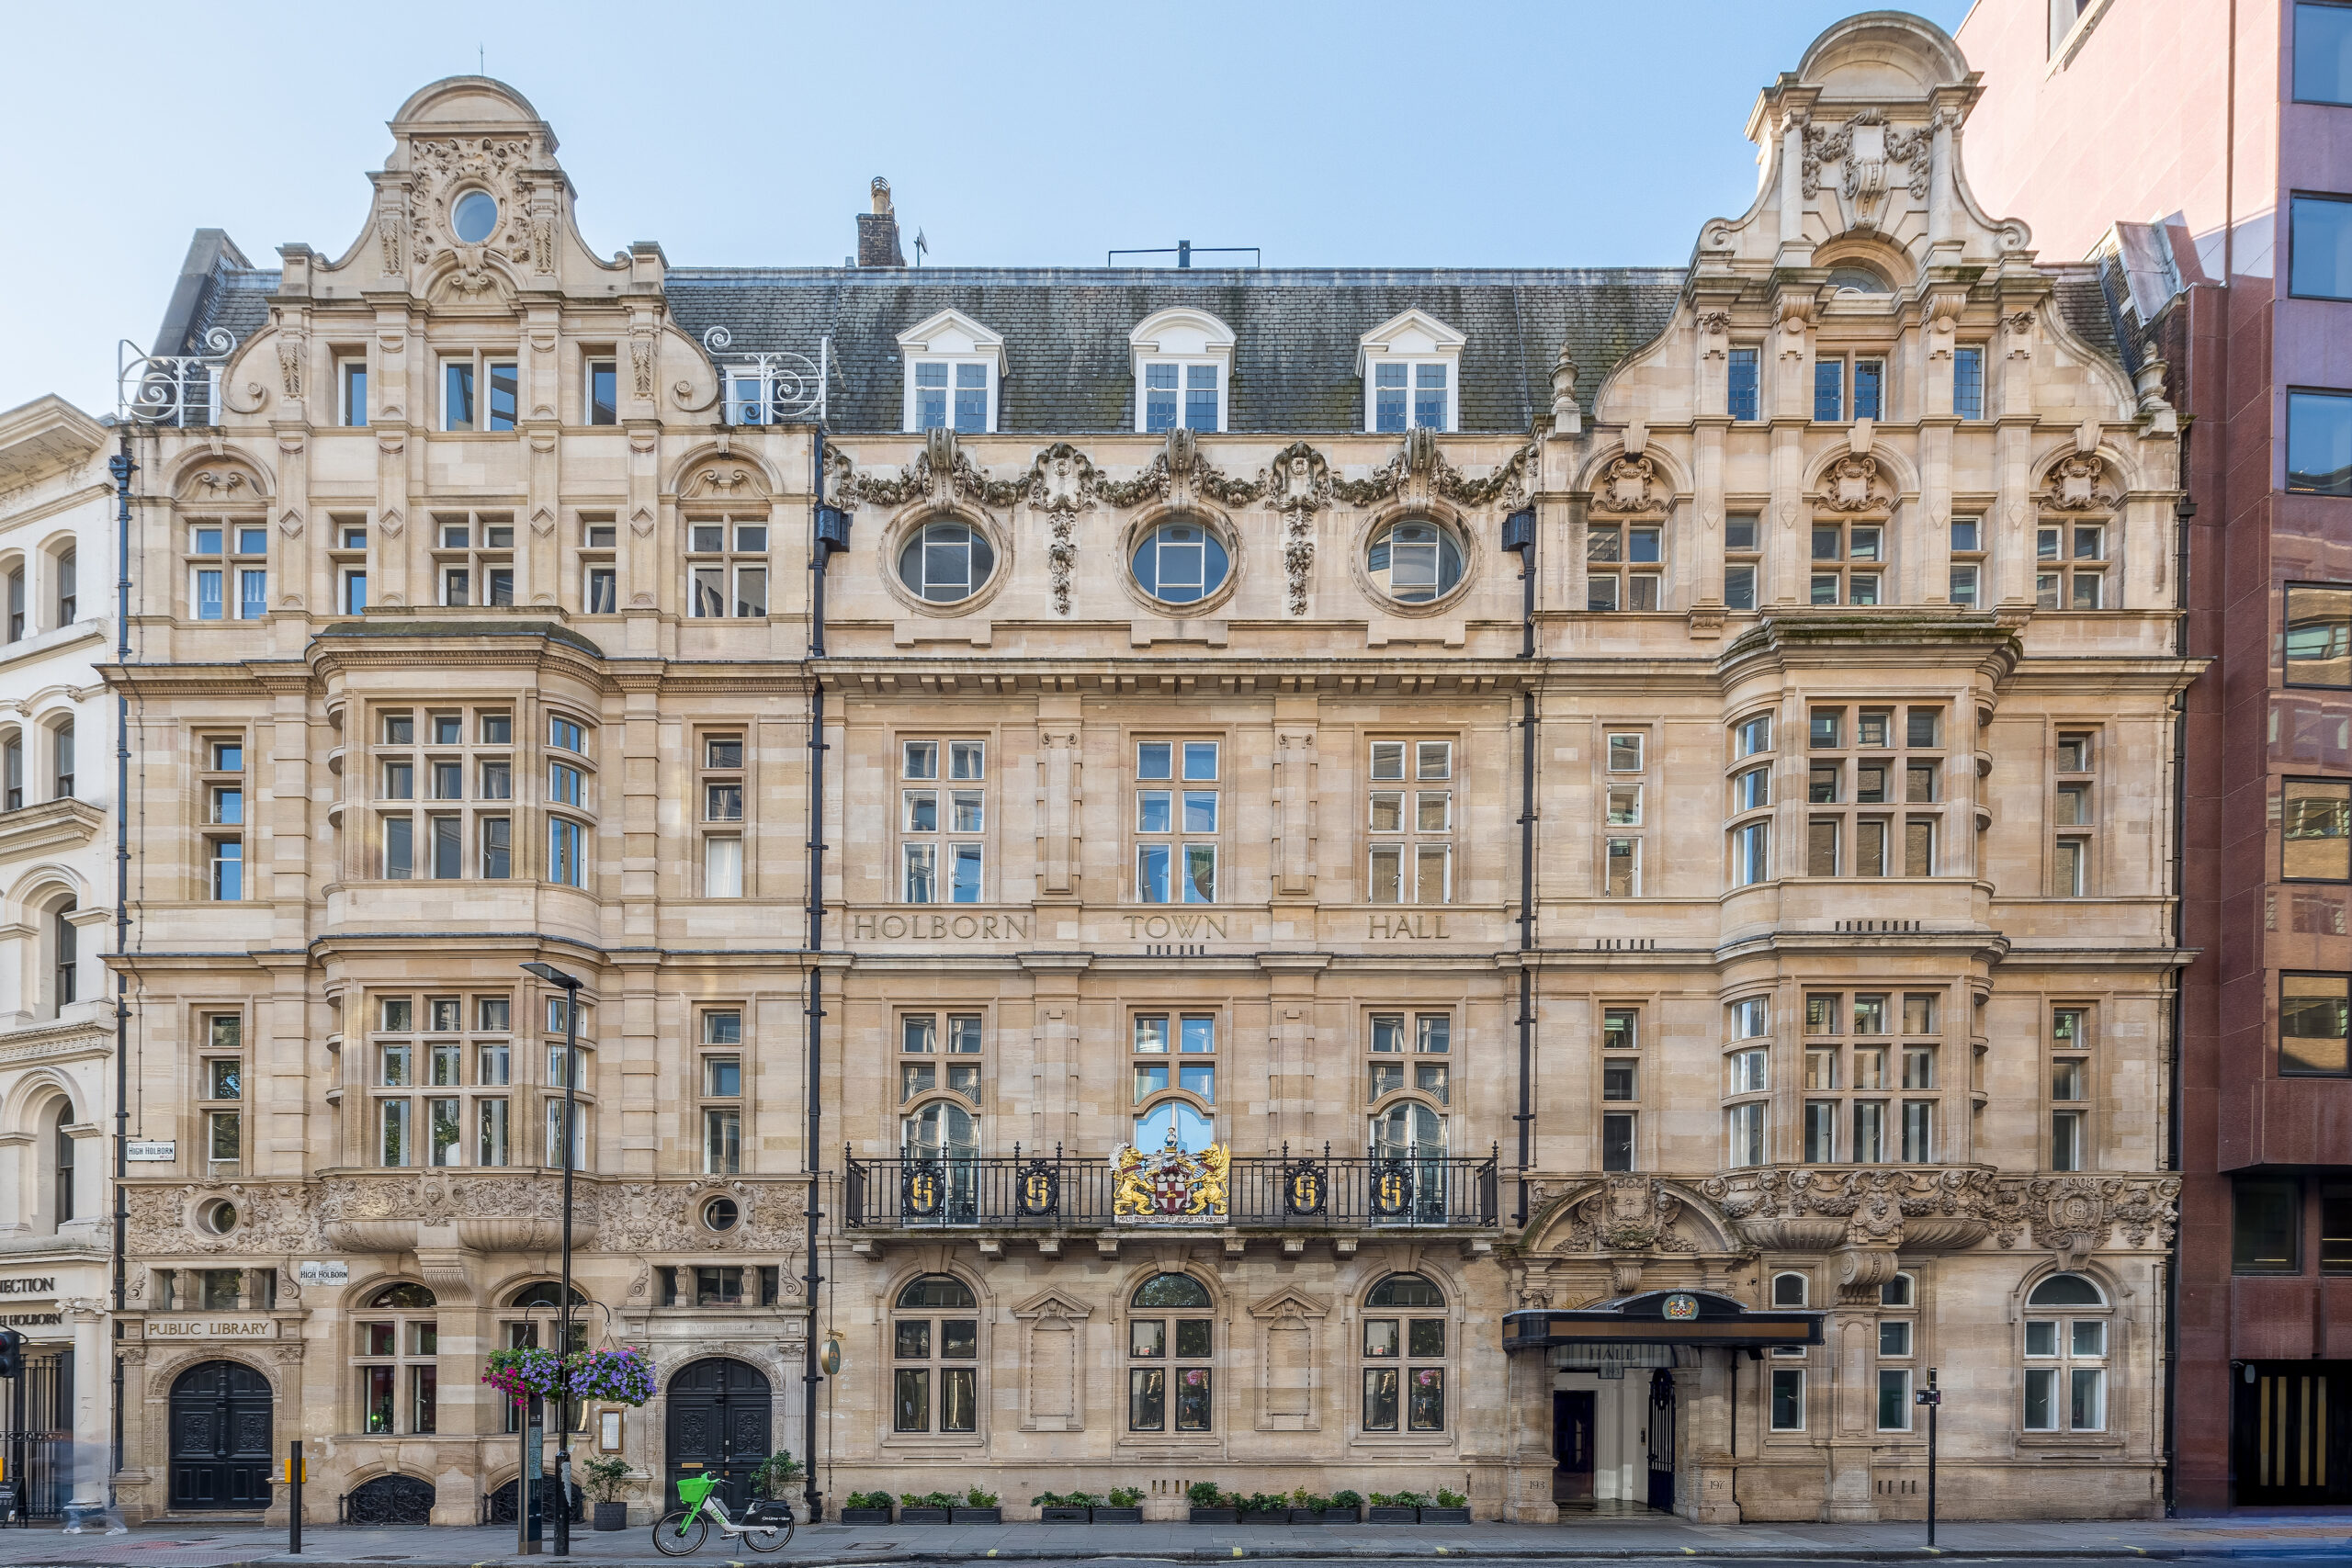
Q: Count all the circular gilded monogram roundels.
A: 4